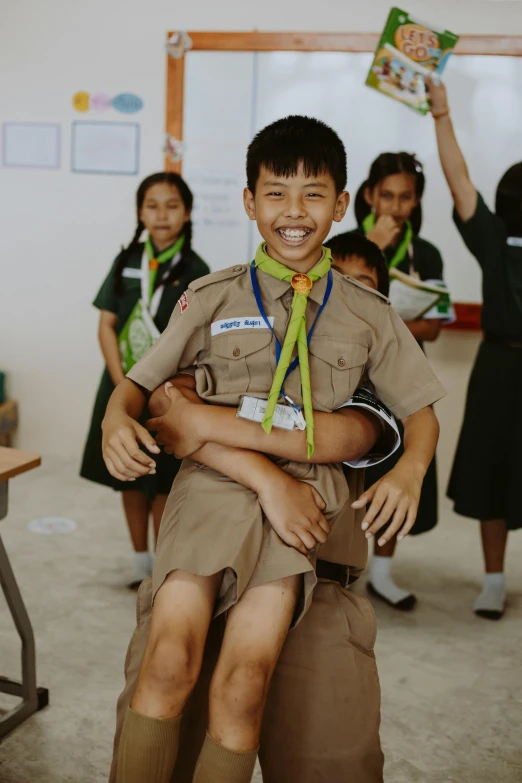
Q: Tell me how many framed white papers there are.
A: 2